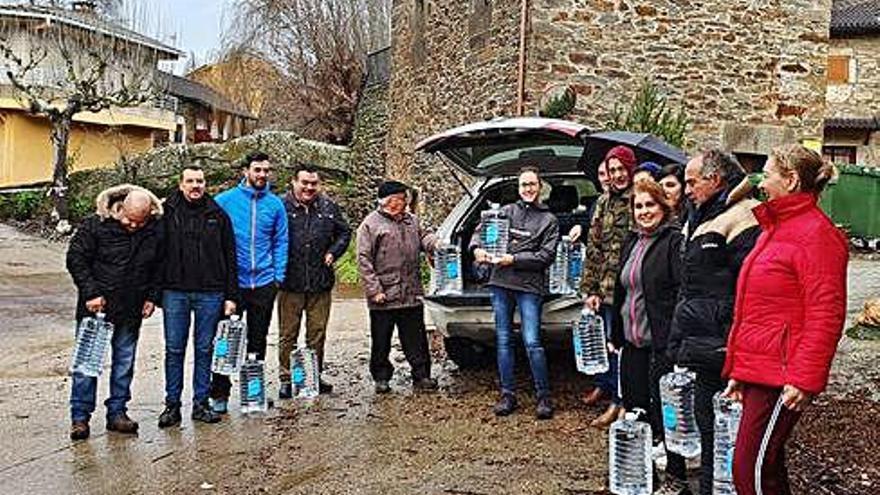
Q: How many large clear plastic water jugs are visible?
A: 11